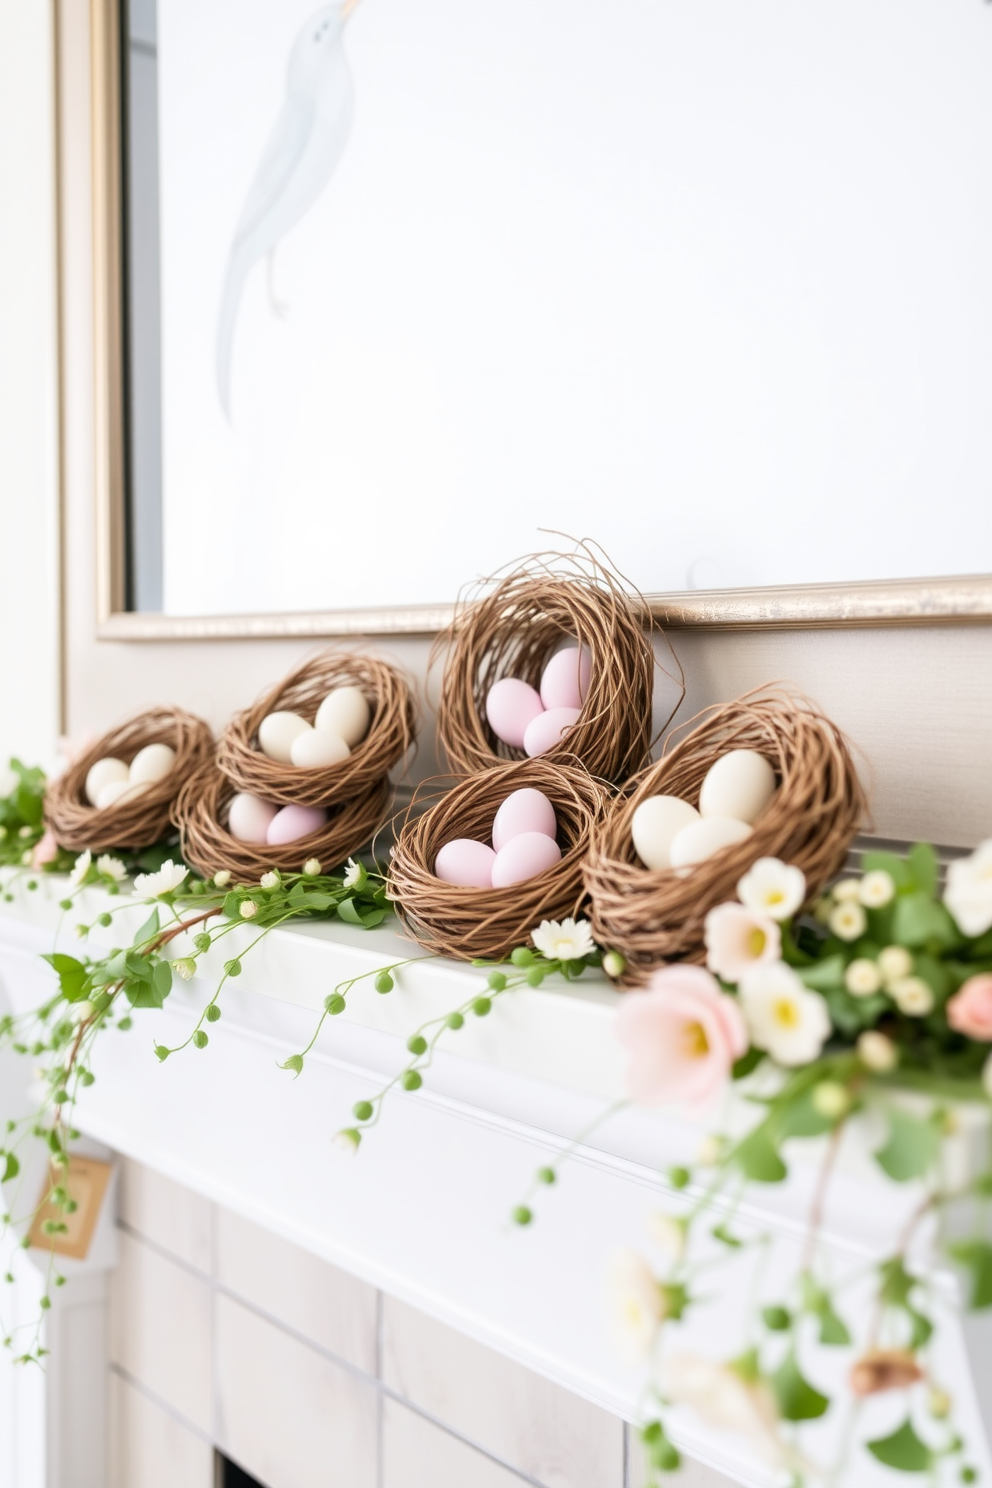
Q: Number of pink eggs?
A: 7